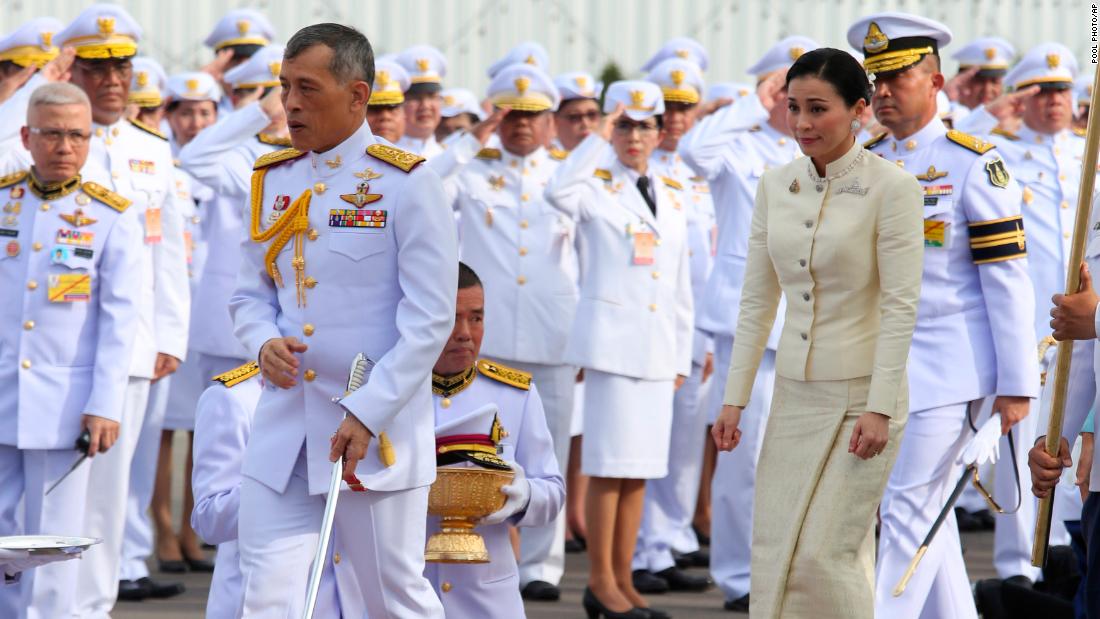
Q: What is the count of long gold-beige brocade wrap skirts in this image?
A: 1